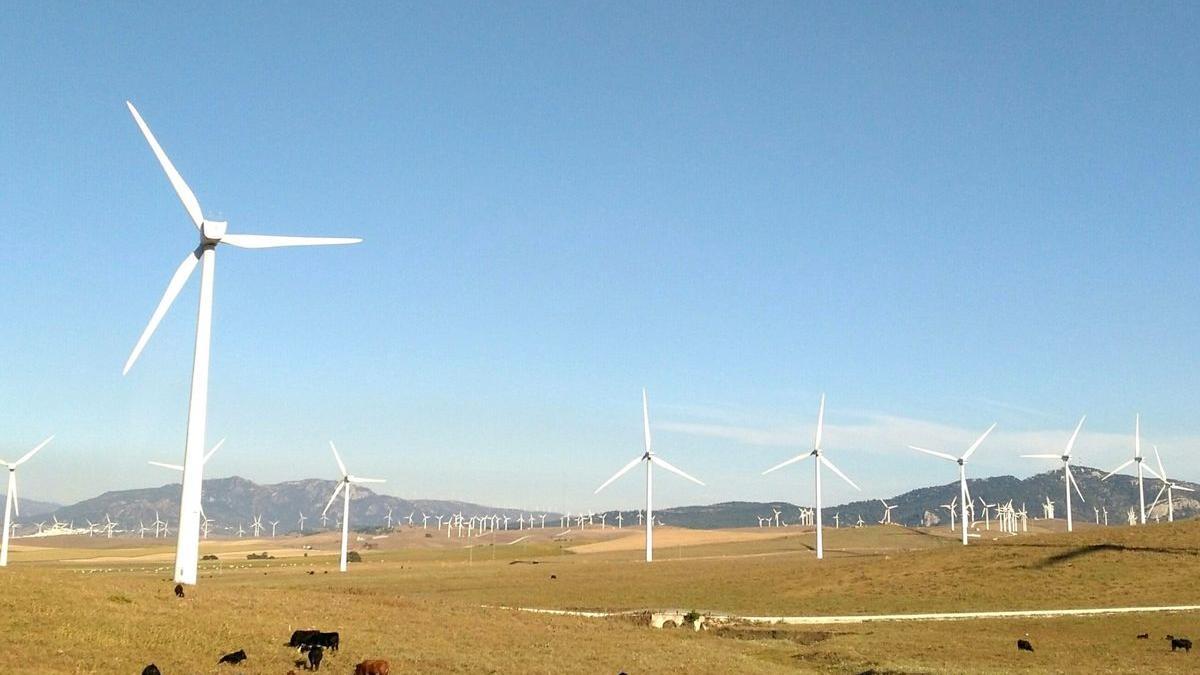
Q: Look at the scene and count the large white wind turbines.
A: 10